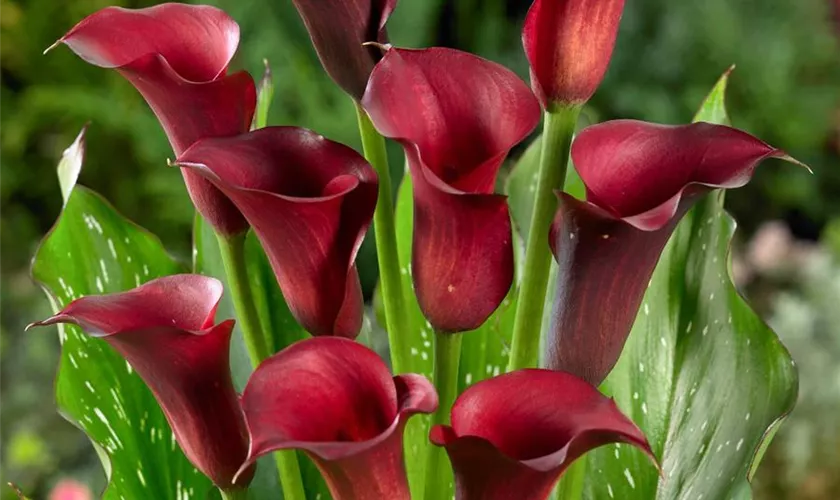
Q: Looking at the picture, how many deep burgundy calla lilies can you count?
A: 9